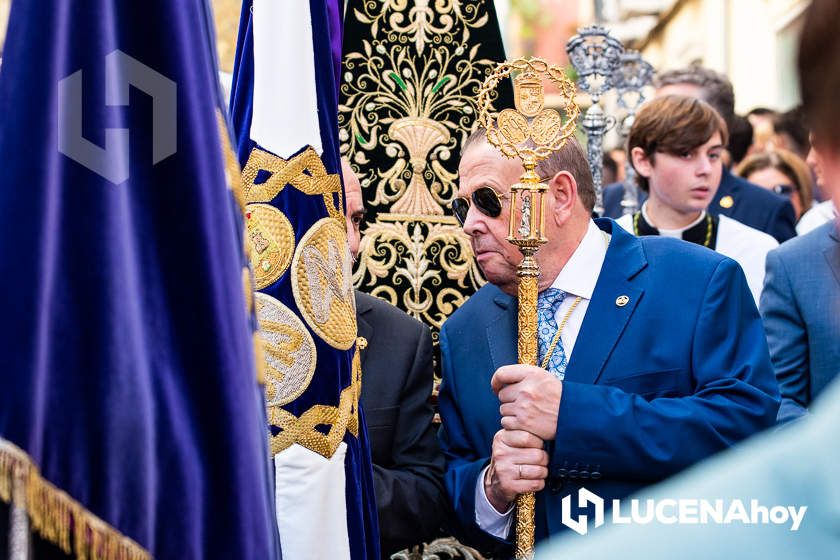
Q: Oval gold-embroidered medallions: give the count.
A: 3